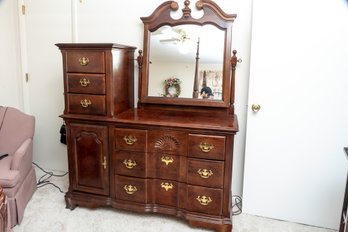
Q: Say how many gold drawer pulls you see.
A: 11